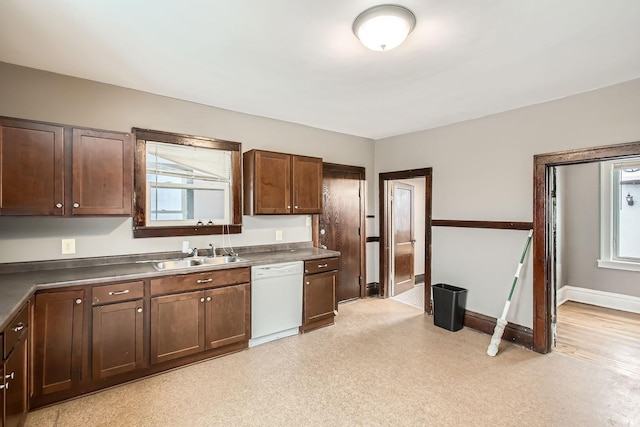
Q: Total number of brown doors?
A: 2